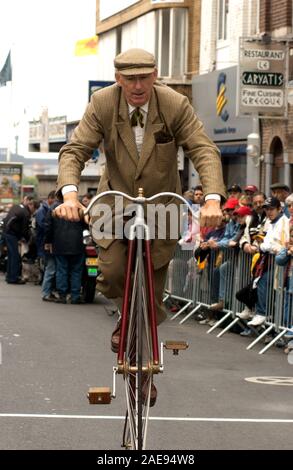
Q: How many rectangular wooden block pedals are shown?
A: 2